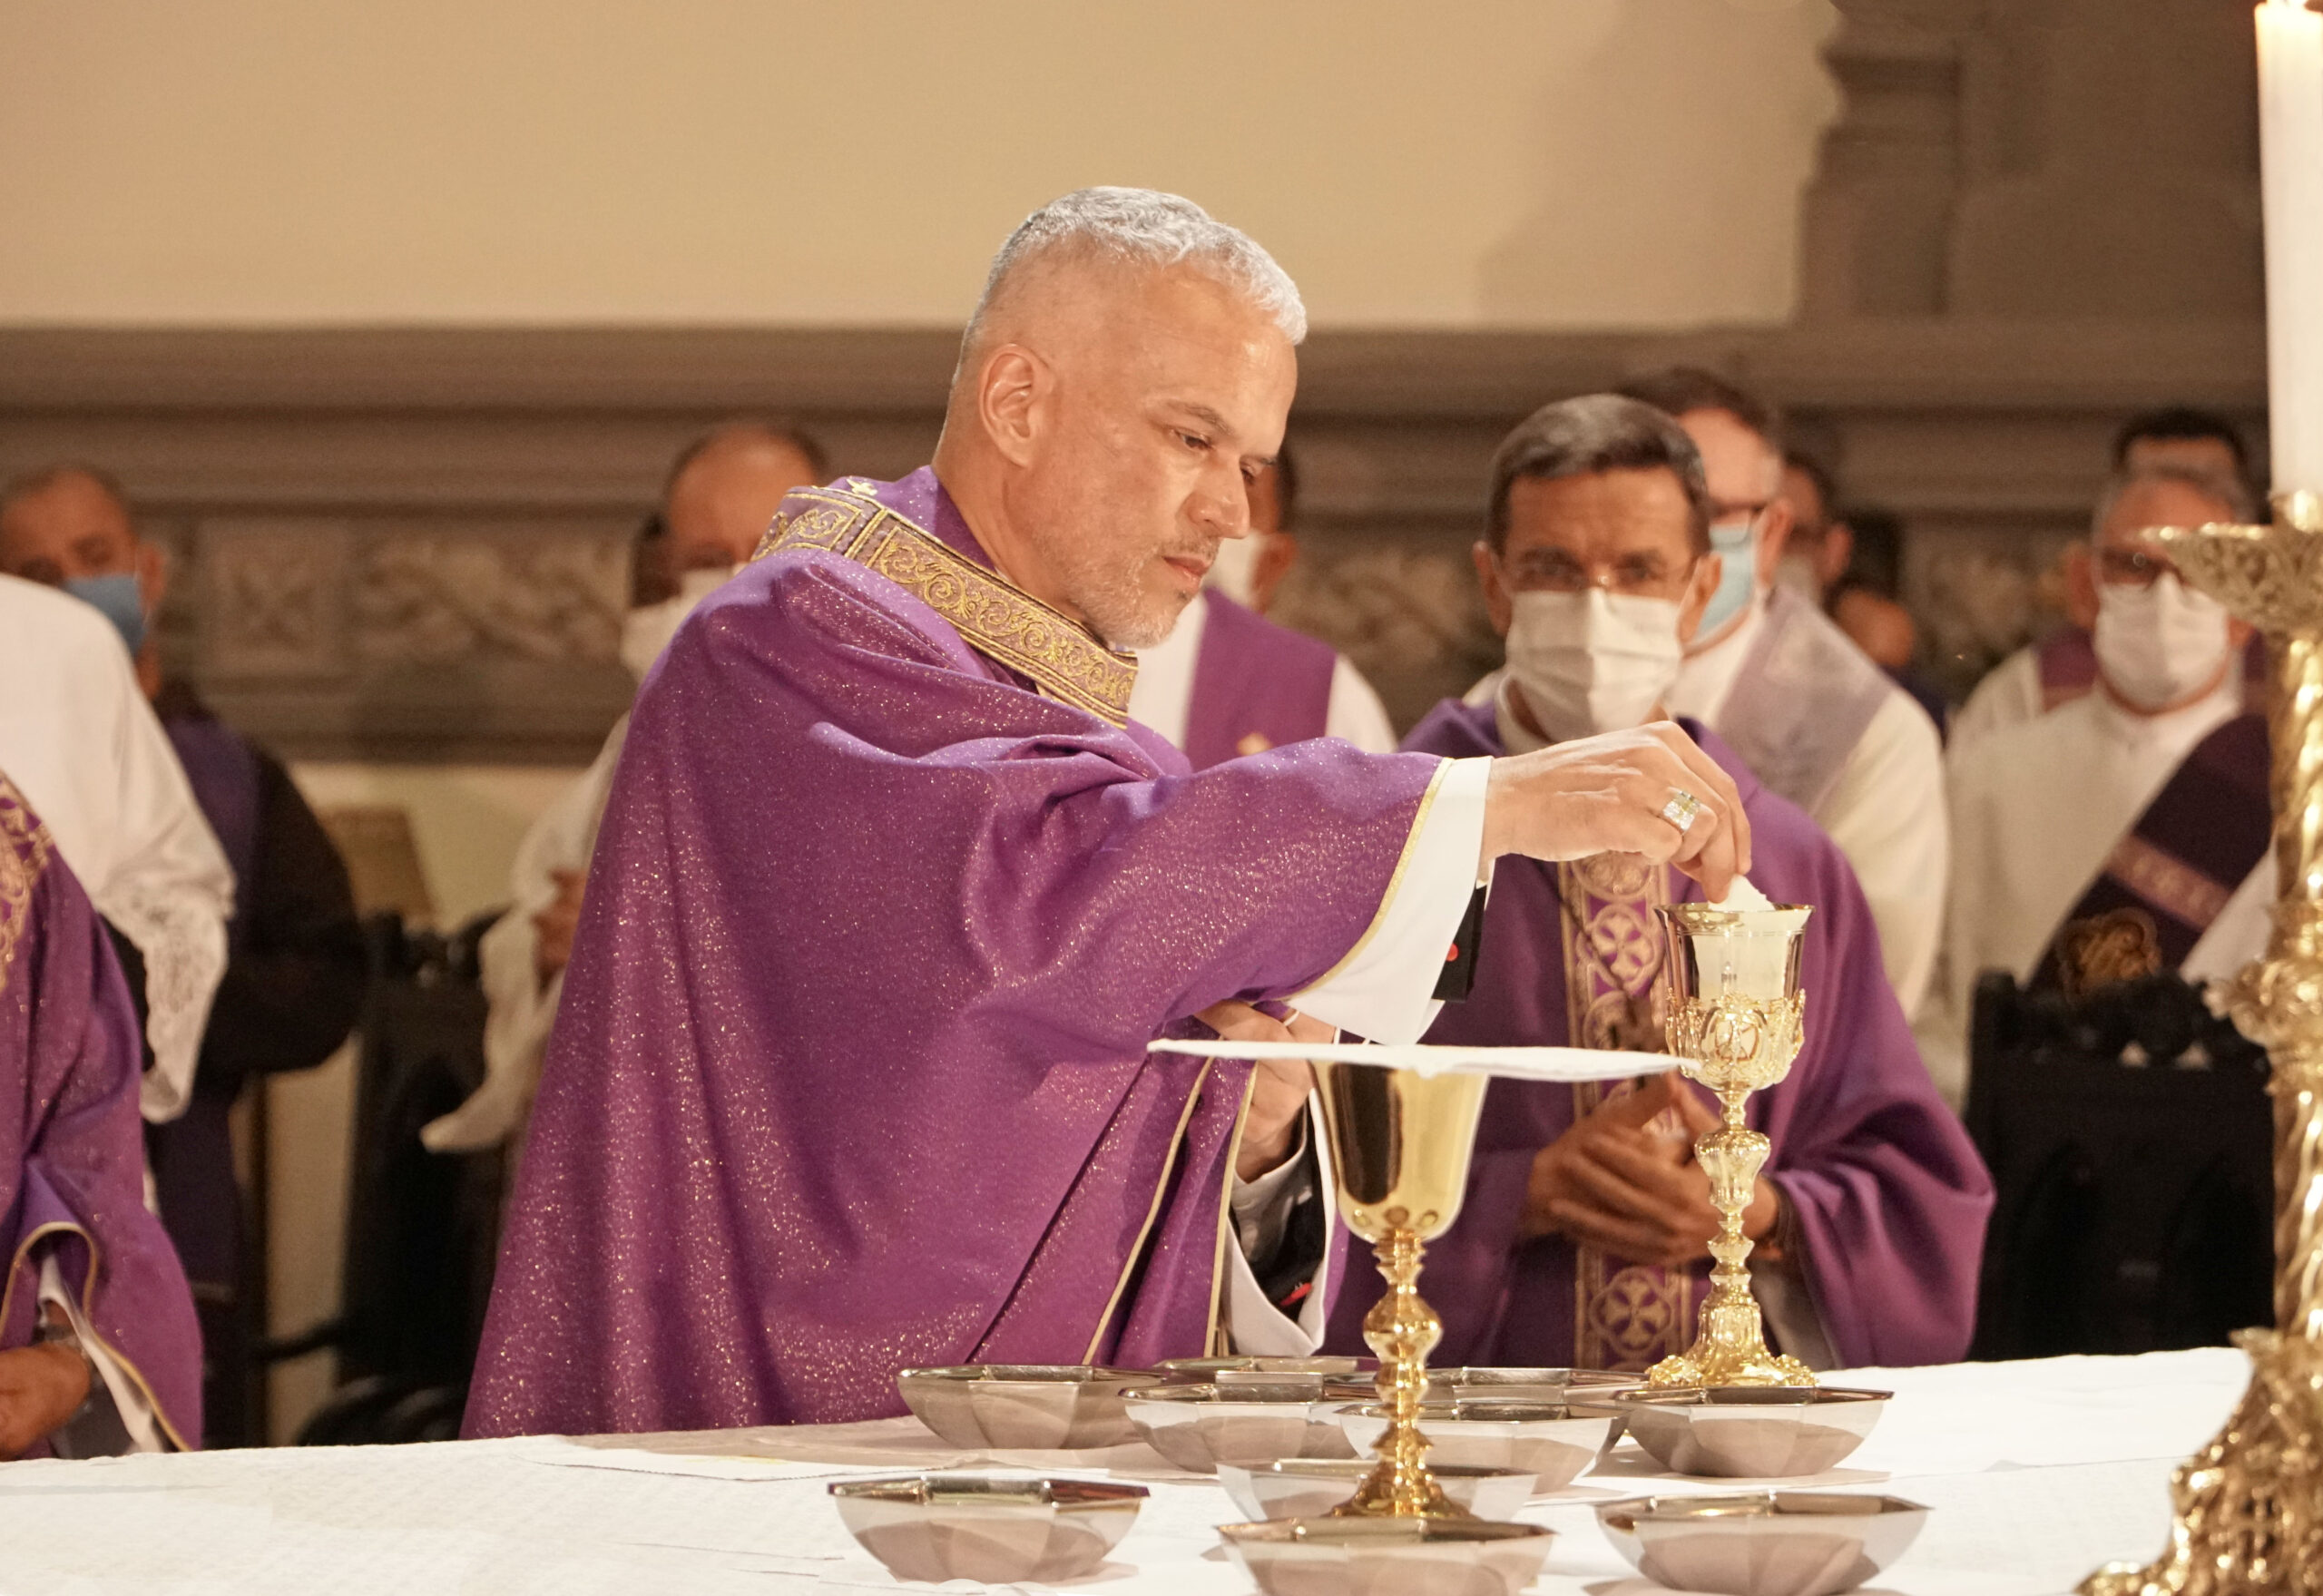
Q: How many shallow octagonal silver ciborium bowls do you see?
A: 10